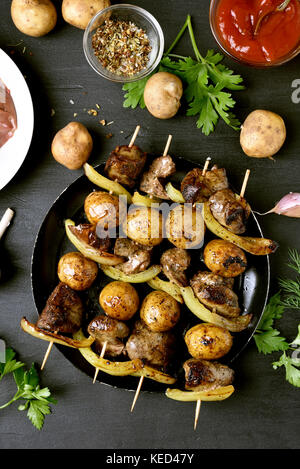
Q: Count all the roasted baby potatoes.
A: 8